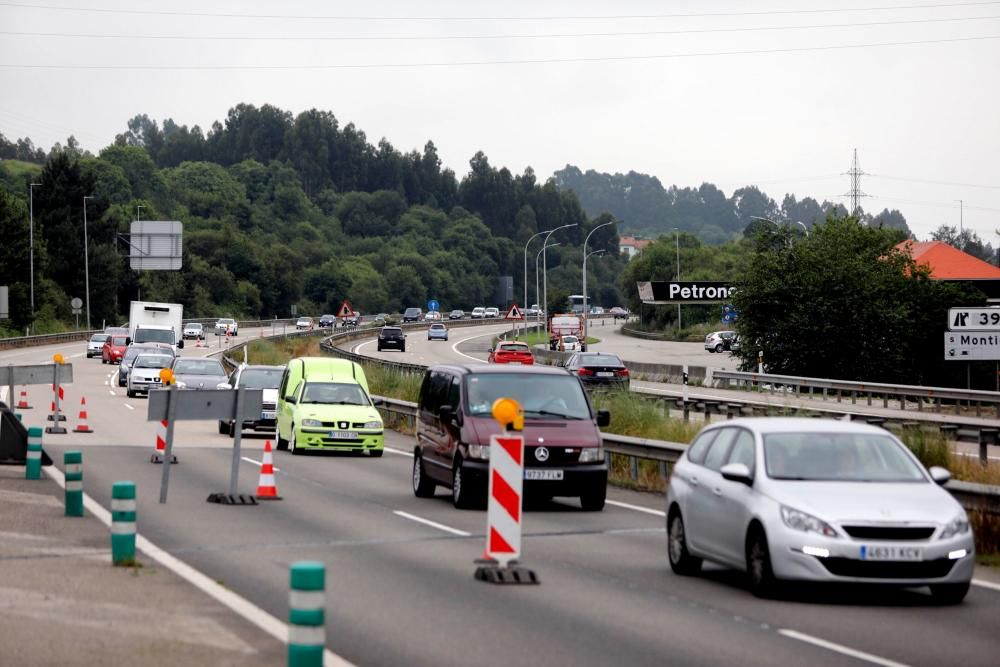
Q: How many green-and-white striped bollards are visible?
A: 4